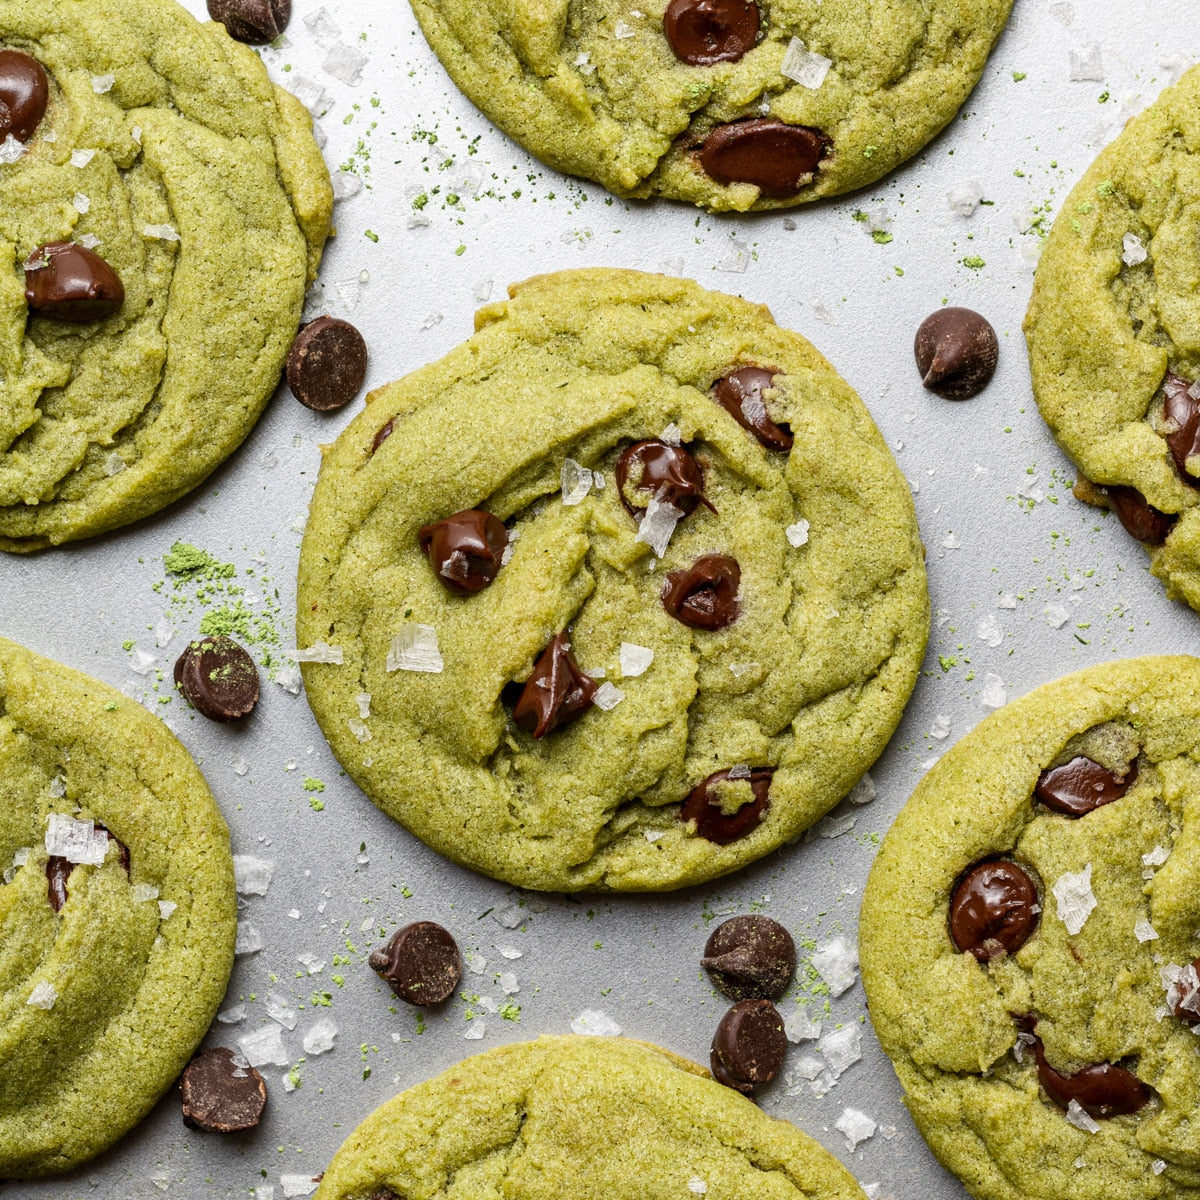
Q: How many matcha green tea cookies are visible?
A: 7